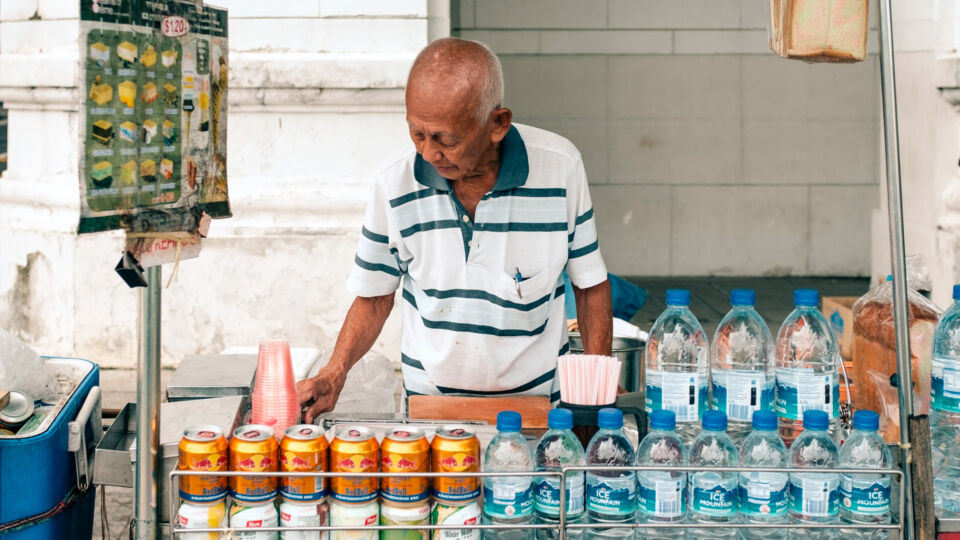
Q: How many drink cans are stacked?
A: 12